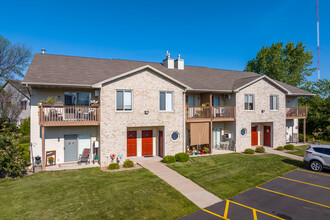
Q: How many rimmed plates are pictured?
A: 0